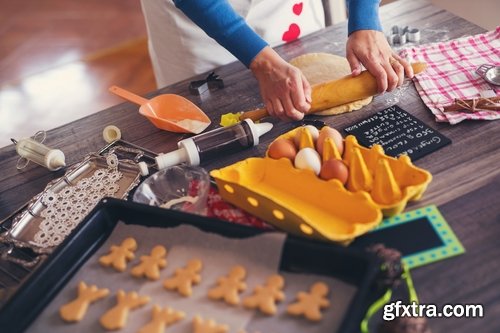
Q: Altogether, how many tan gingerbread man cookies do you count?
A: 6